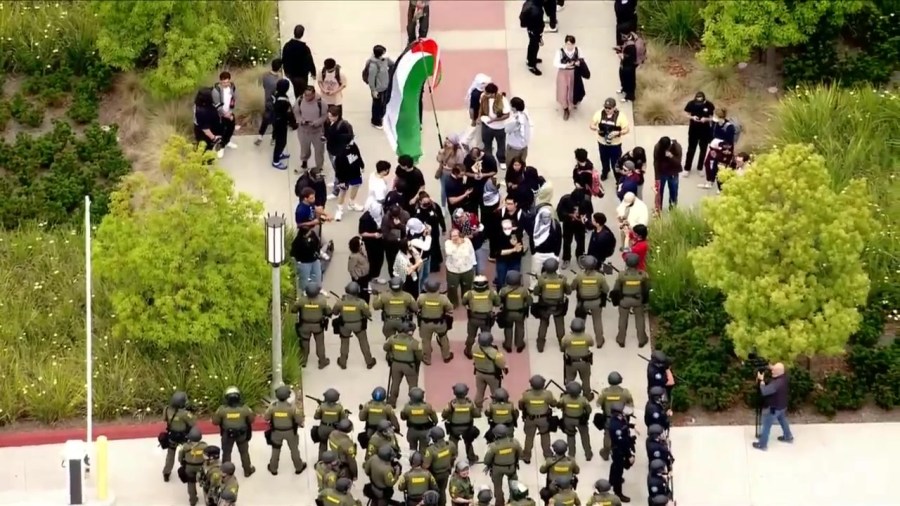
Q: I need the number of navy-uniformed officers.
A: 6